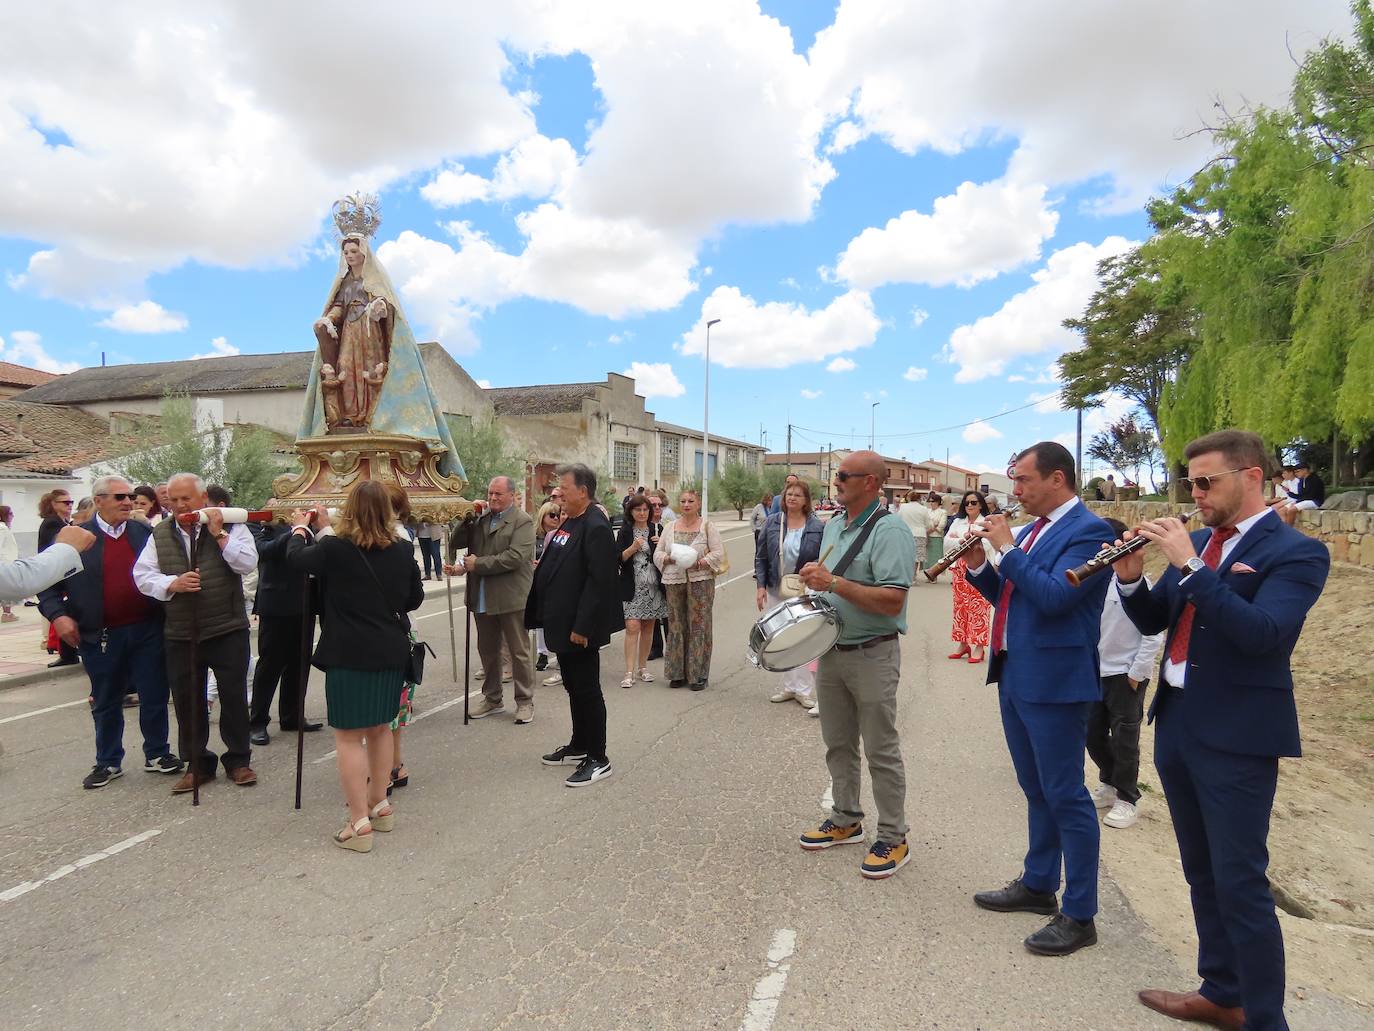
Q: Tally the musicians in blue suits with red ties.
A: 2